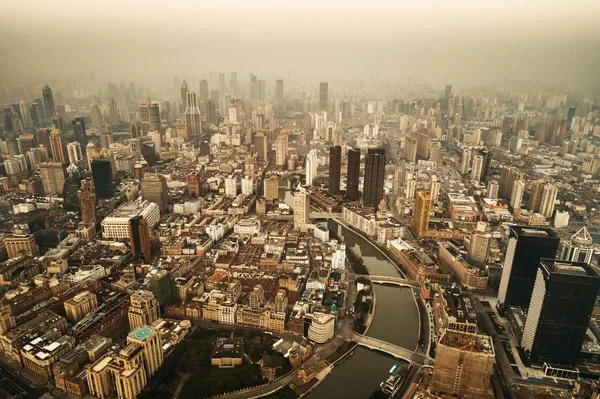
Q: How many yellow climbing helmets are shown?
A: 0